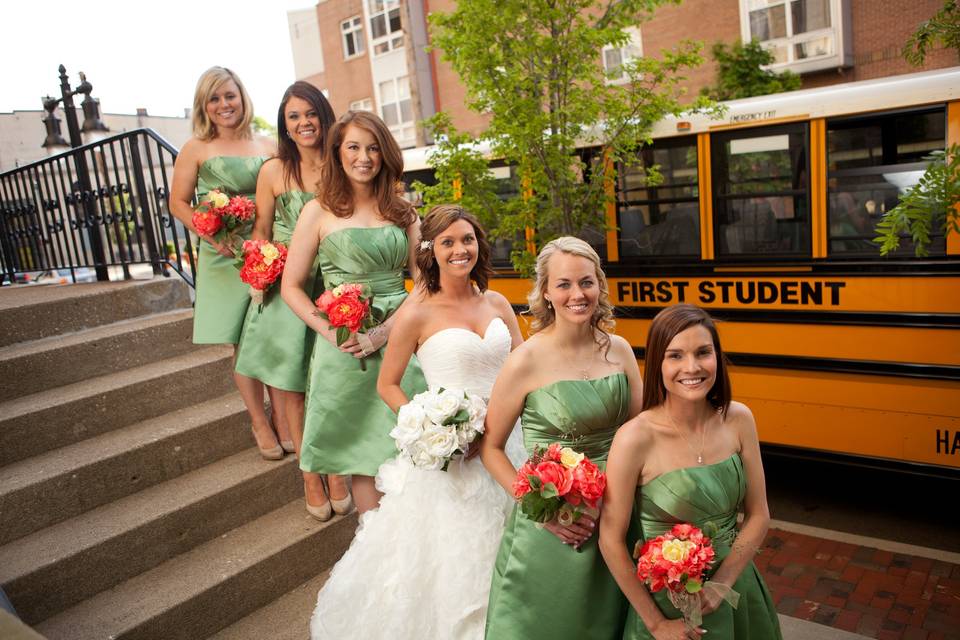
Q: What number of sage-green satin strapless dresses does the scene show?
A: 5